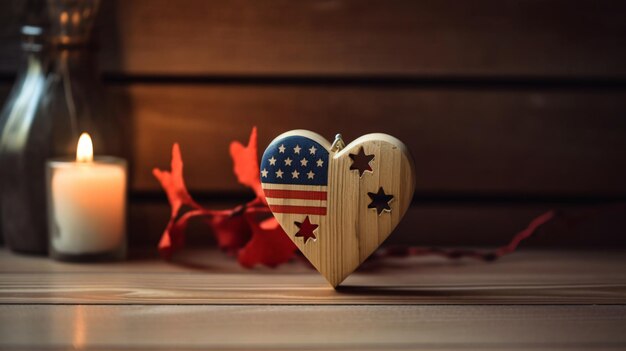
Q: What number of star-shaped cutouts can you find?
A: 3